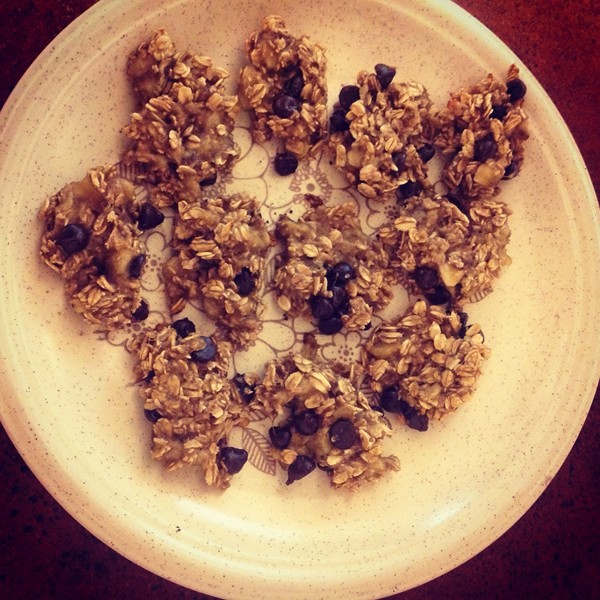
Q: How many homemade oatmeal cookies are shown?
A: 11